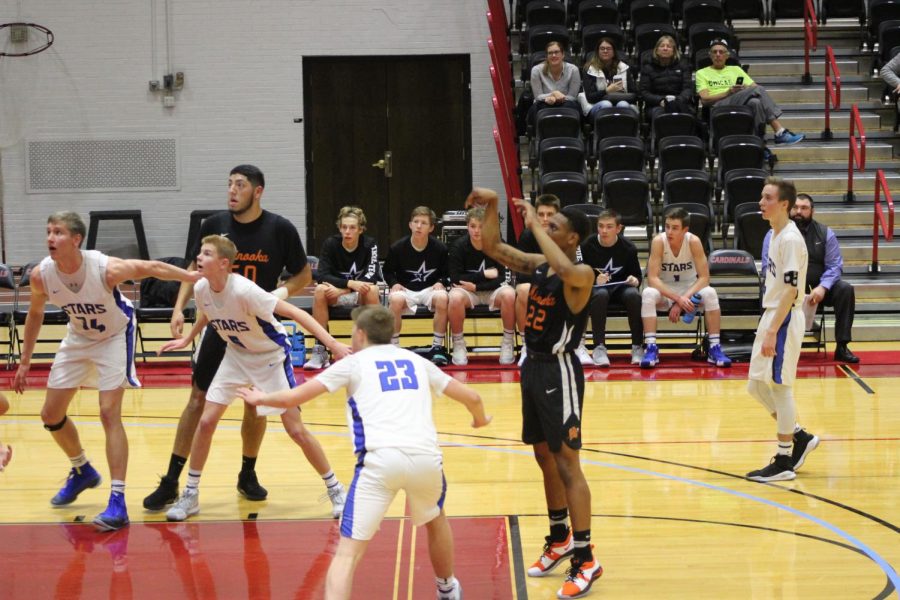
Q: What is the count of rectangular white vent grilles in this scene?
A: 1